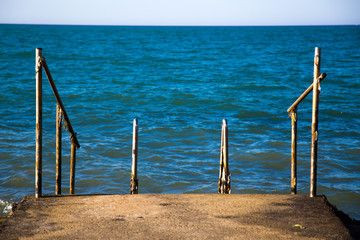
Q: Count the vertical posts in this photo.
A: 7